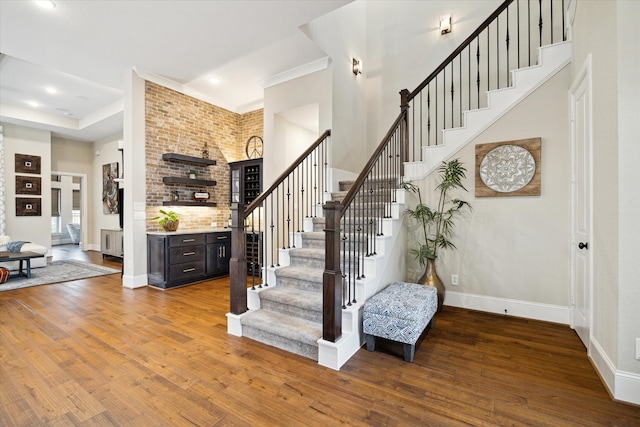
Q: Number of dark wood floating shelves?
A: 3